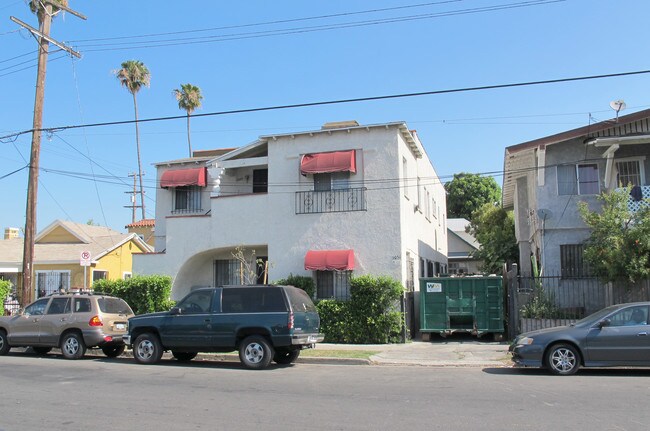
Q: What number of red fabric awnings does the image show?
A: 3